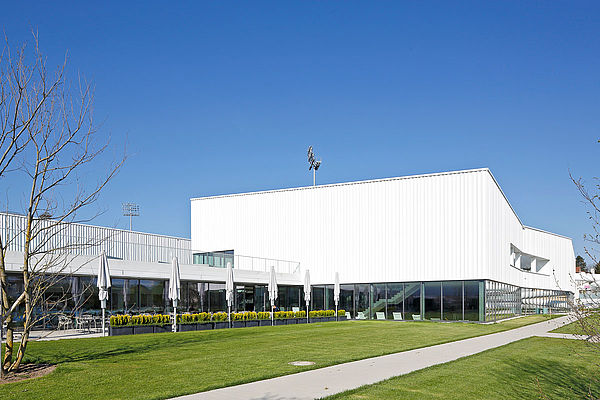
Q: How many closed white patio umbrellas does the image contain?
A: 6